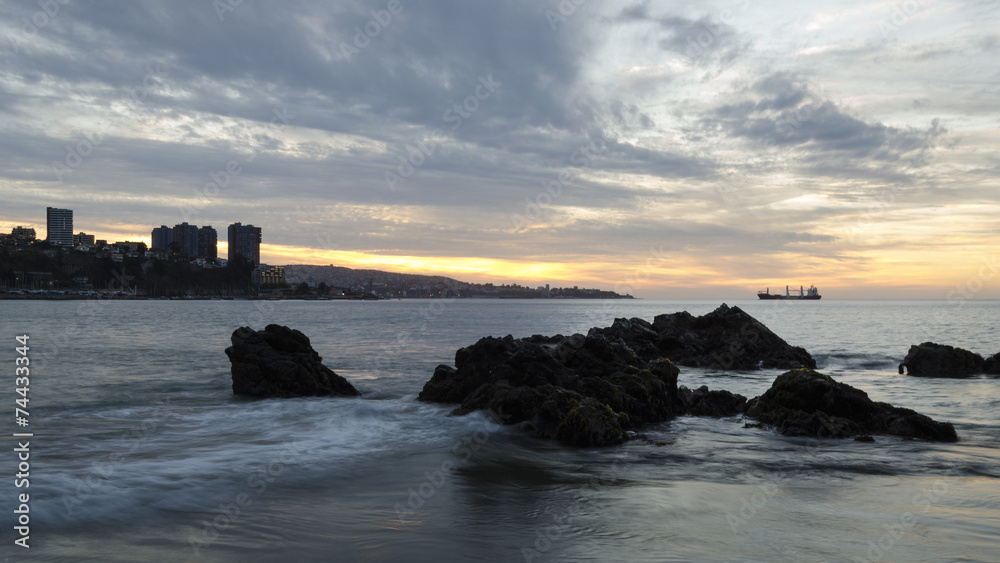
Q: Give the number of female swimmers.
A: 0